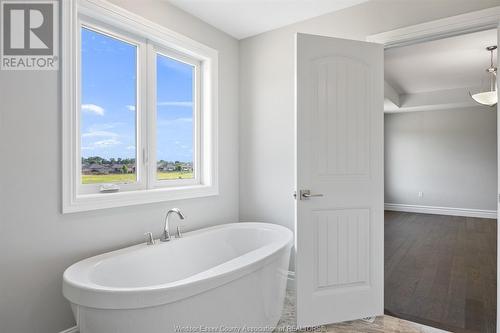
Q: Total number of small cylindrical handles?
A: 2